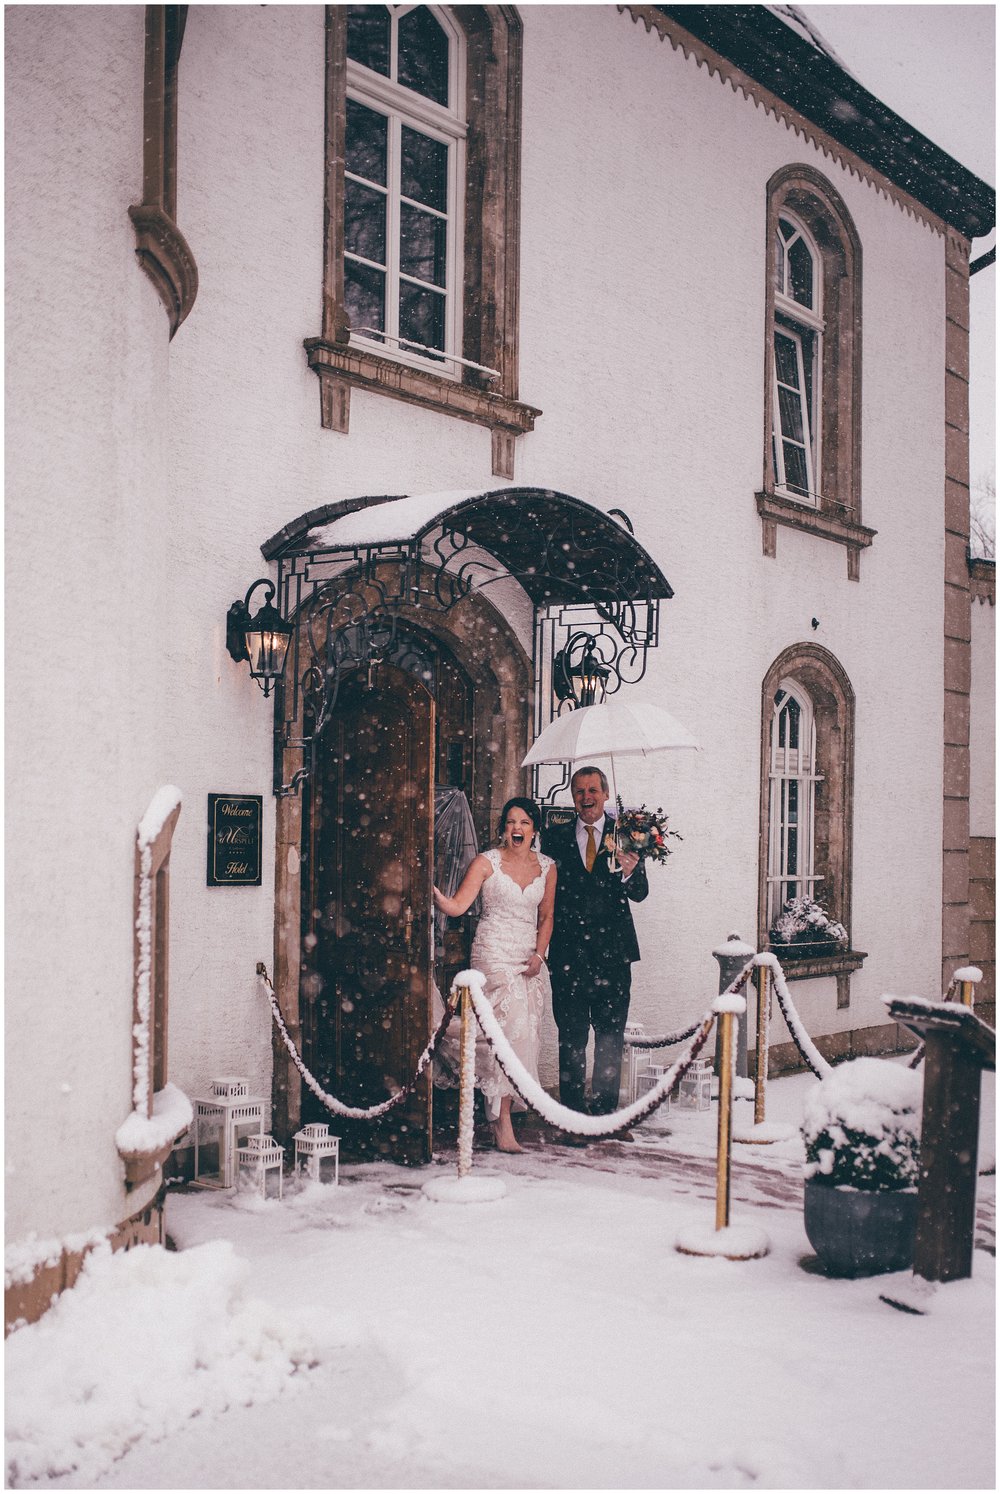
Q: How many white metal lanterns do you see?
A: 6